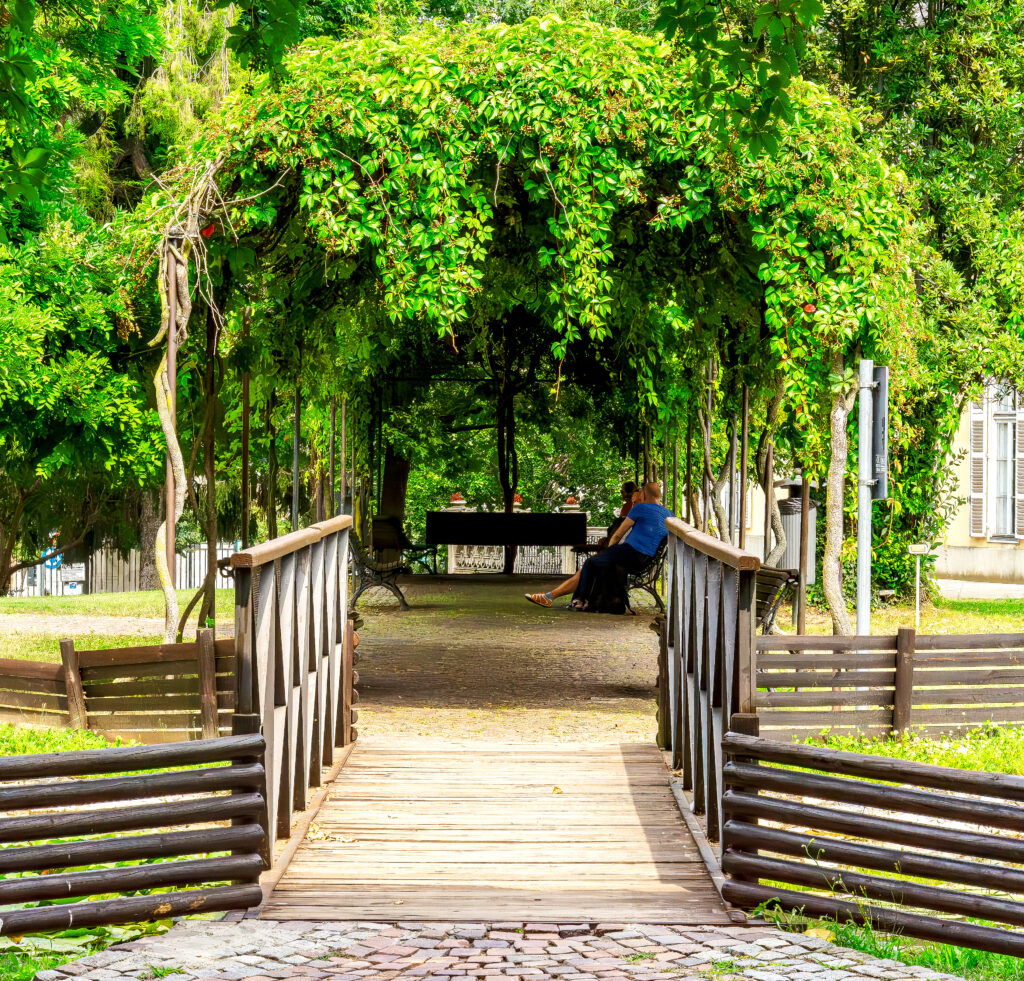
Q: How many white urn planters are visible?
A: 3